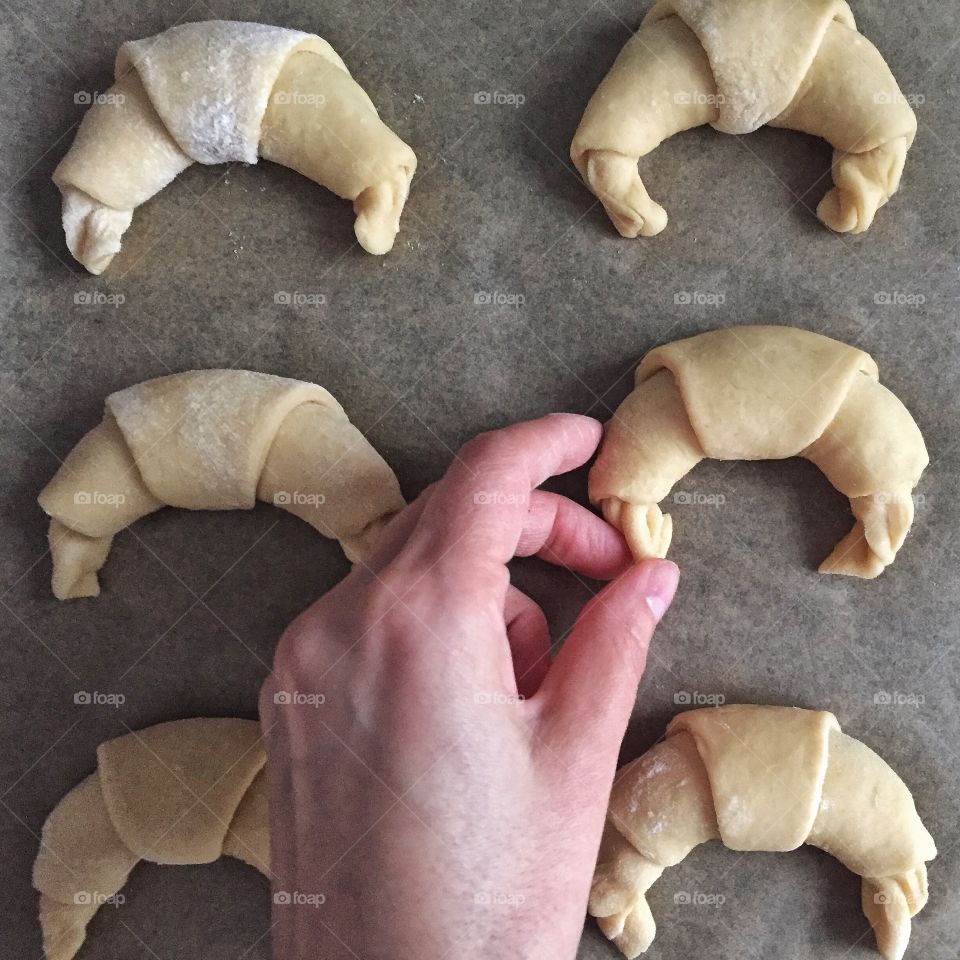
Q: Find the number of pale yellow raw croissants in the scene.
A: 6